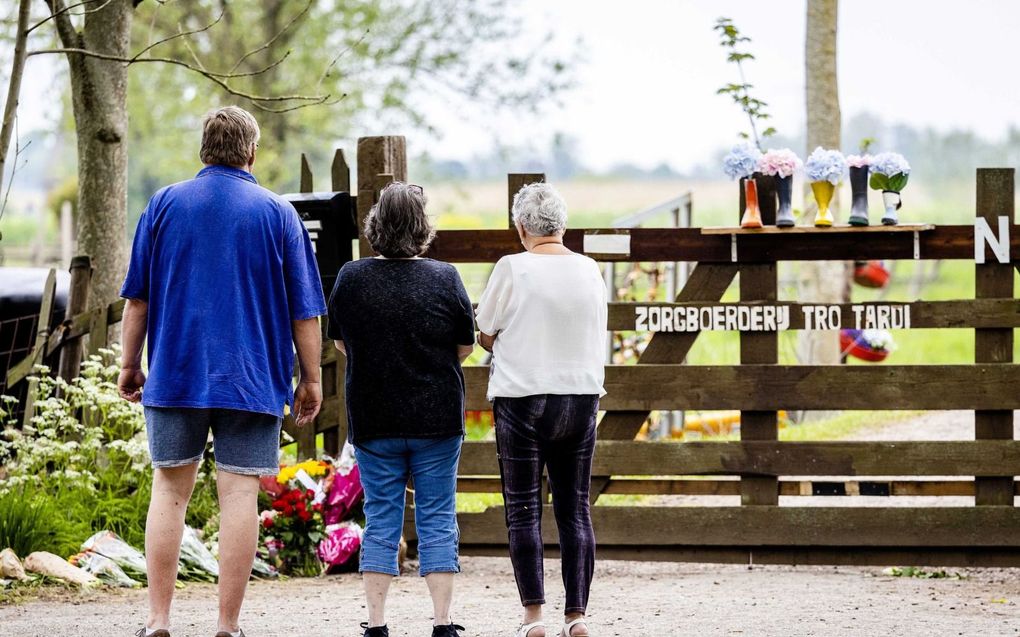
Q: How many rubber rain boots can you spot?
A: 5